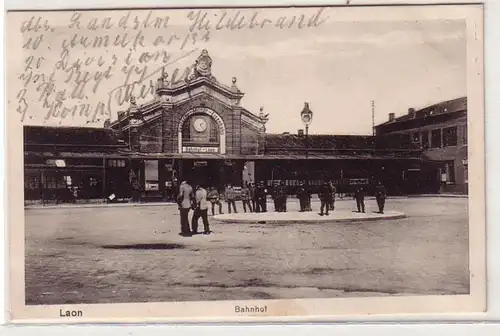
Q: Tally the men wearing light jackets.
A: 2